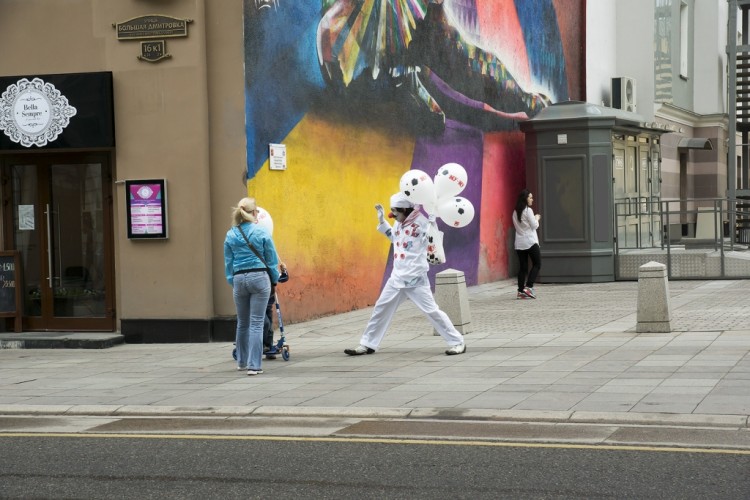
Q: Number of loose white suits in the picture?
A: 1